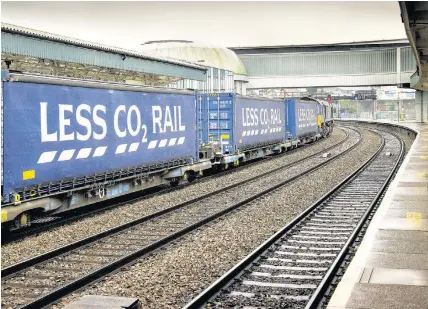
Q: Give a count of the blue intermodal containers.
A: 3